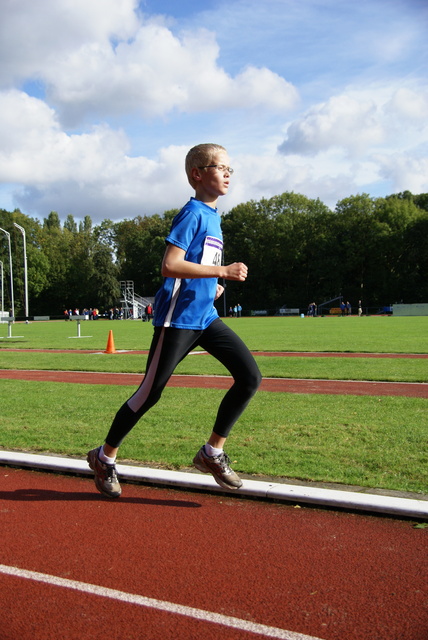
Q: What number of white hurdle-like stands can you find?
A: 2